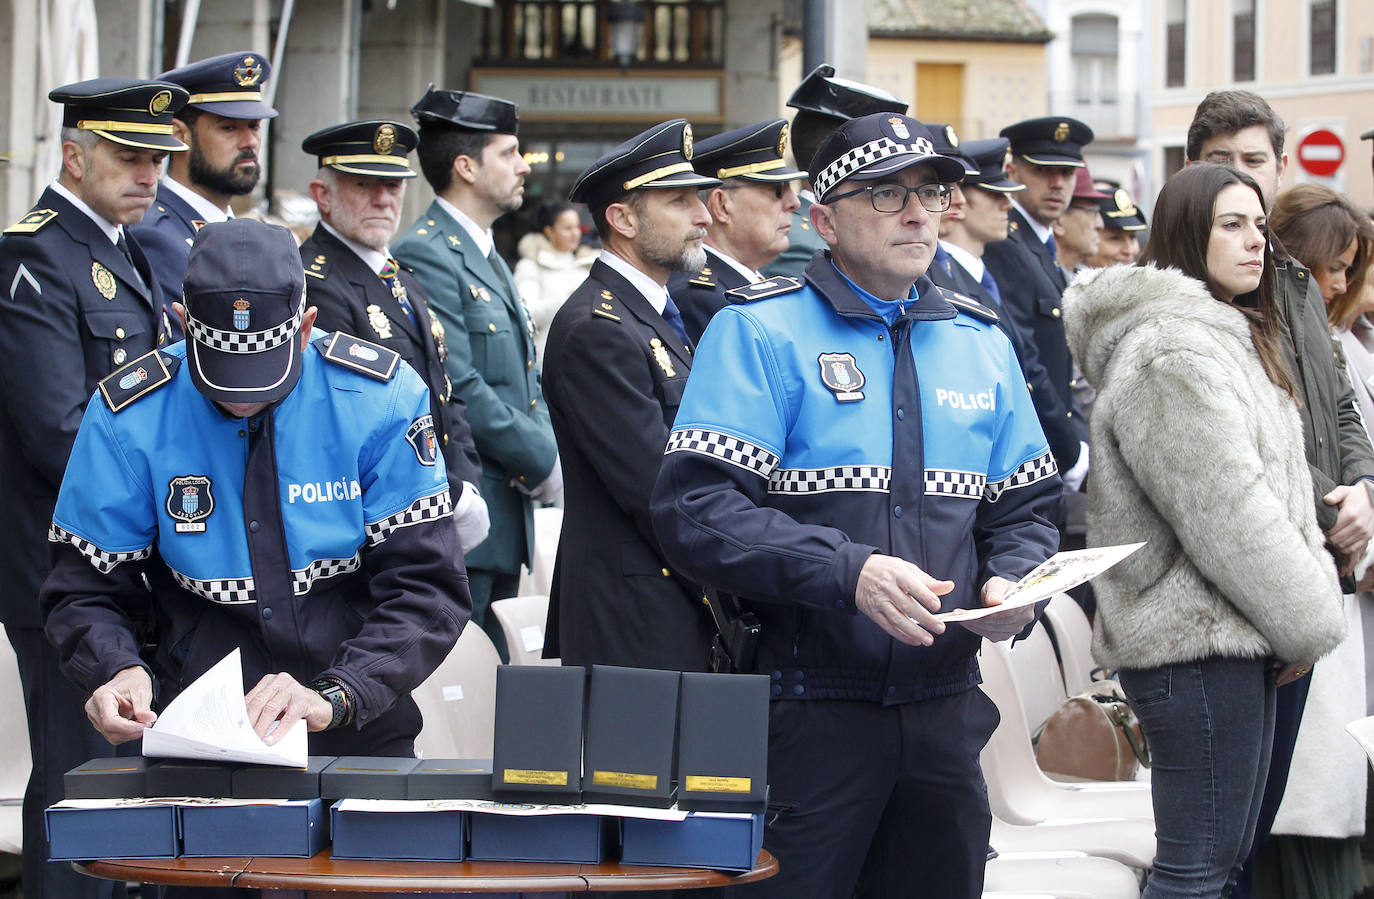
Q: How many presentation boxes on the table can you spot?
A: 13